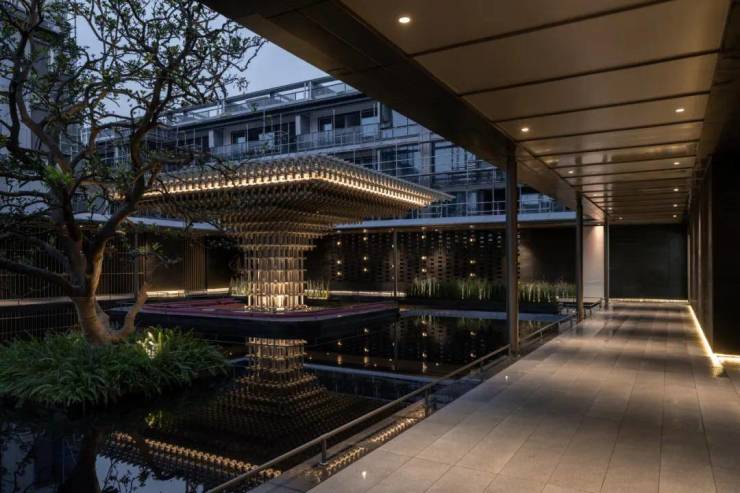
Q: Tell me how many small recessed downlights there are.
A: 11